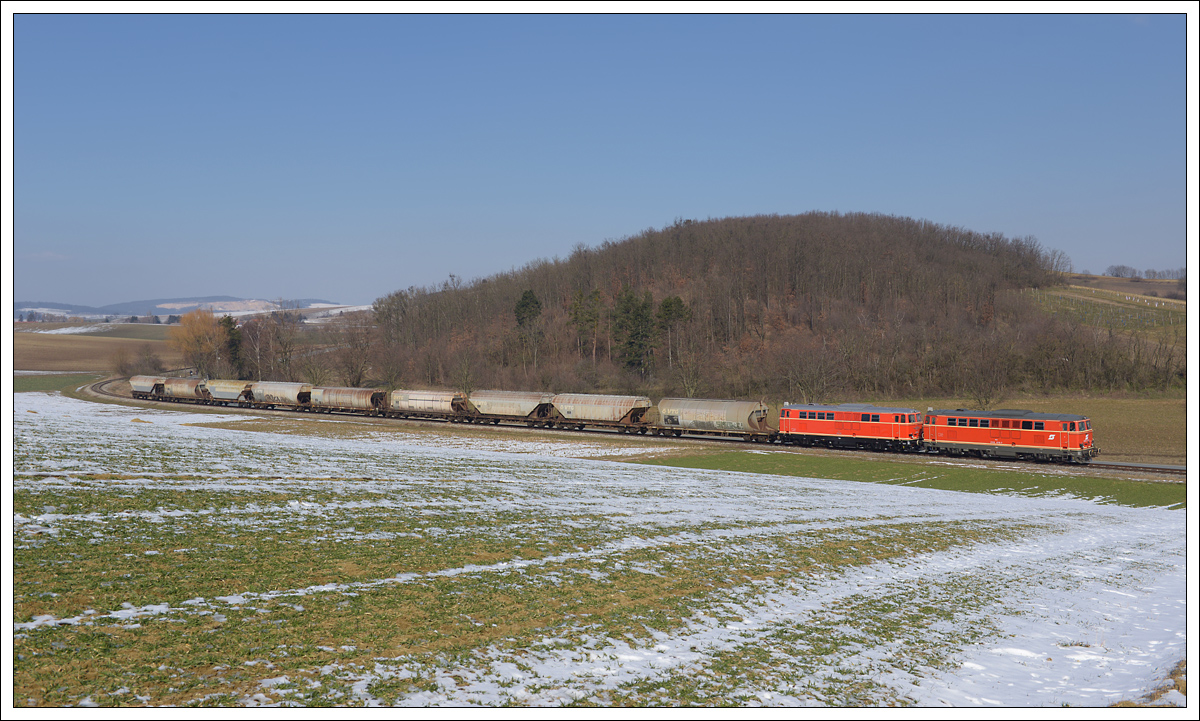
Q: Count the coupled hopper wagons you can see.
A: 9